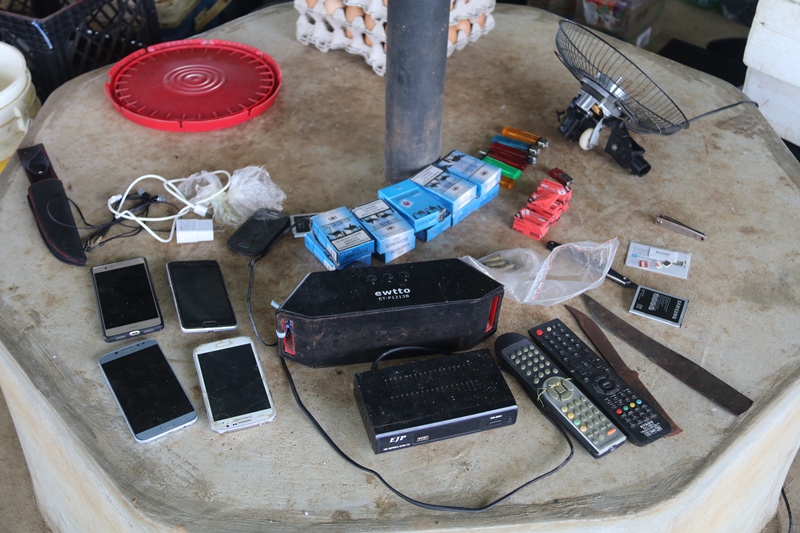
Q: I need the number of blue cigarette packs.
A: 10